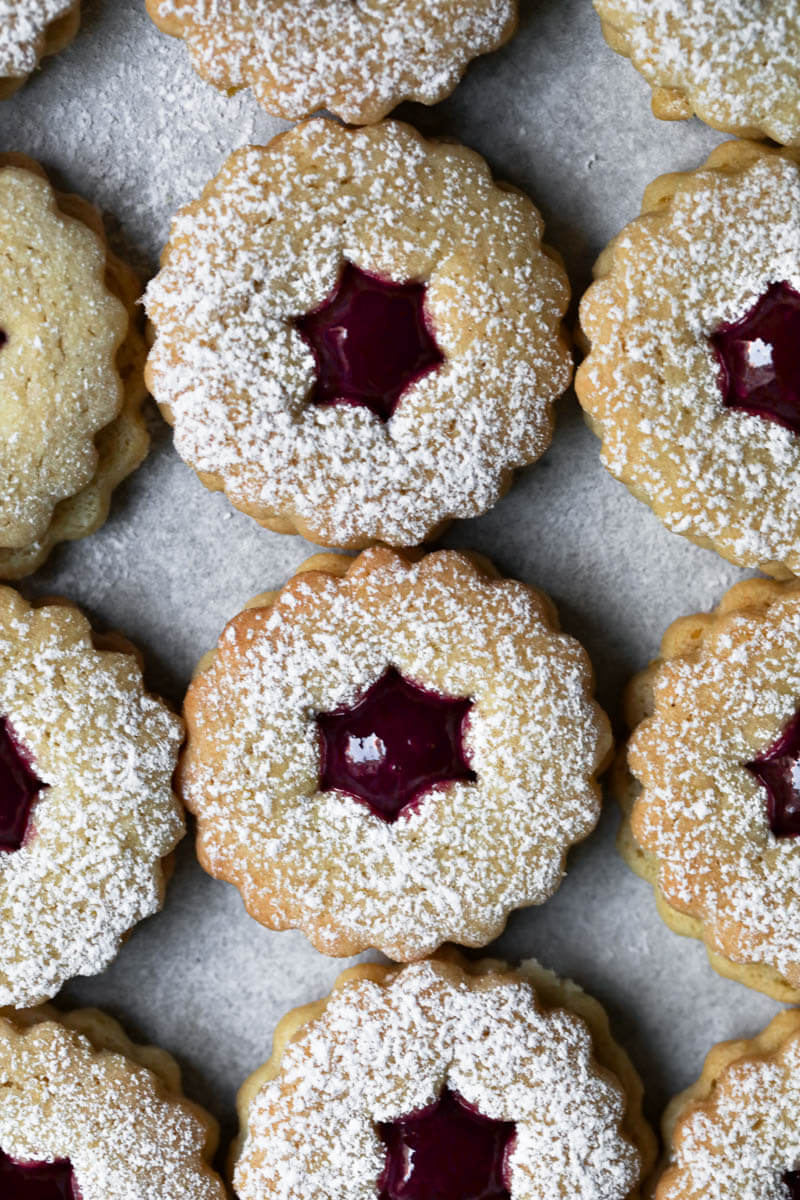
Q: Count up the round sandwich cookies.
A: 12